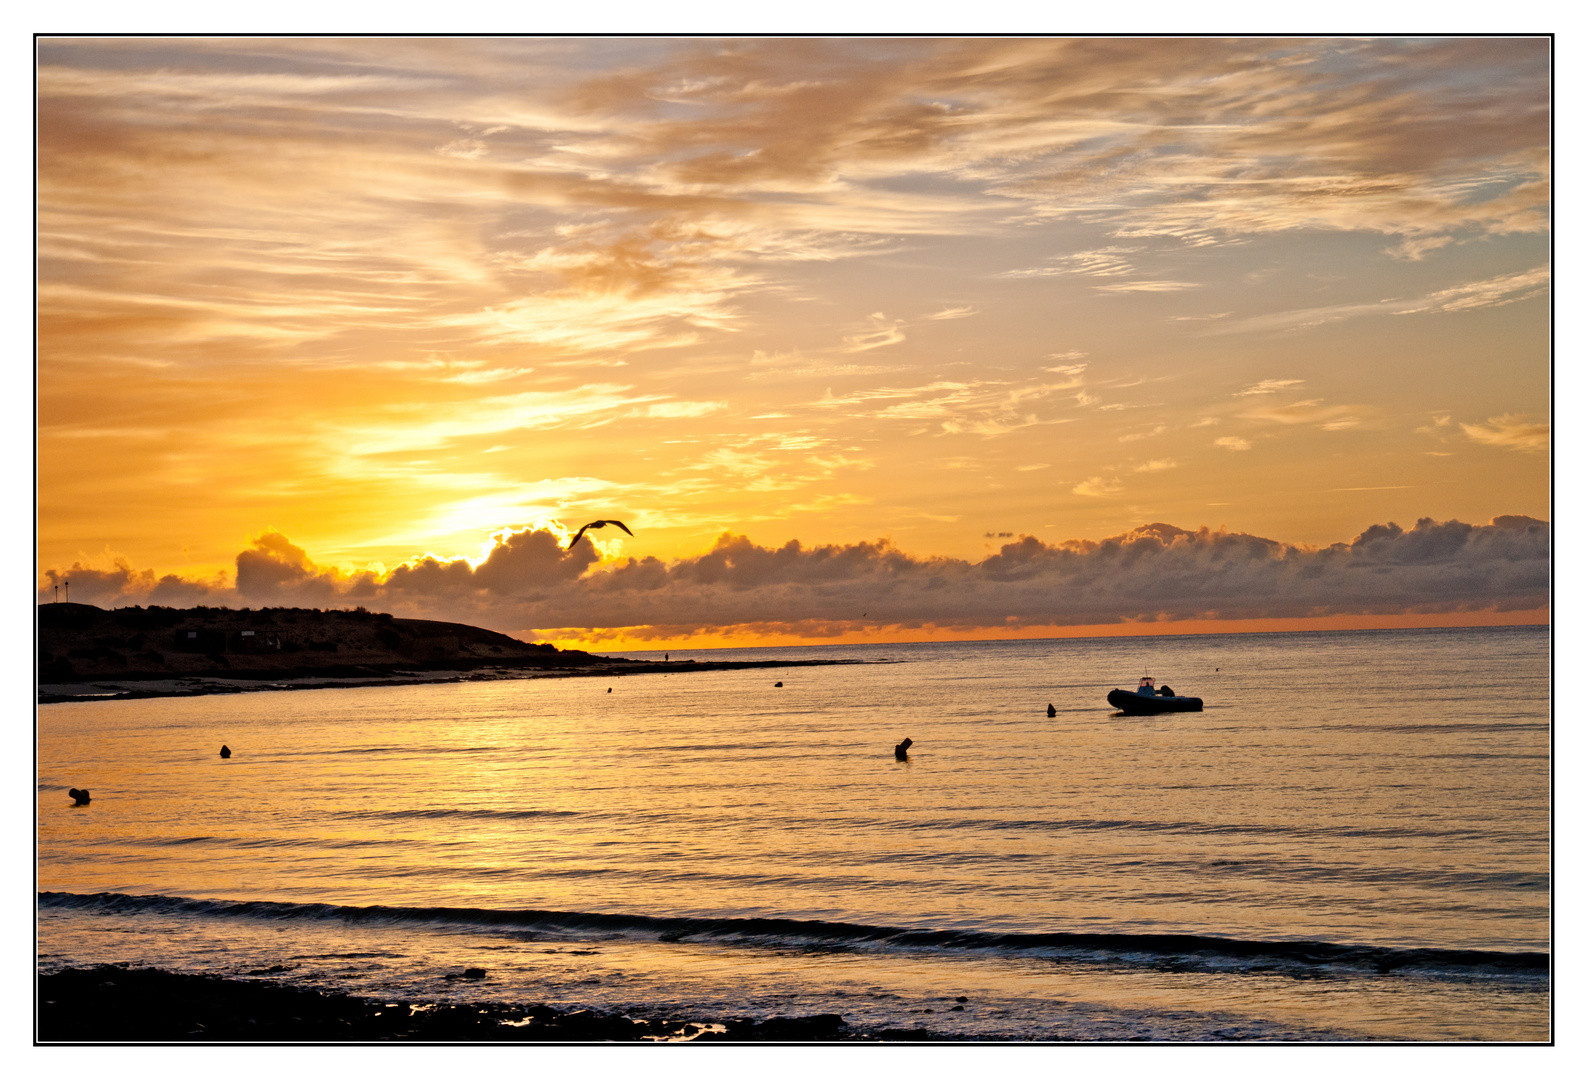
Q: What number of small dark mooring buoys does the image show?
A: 6